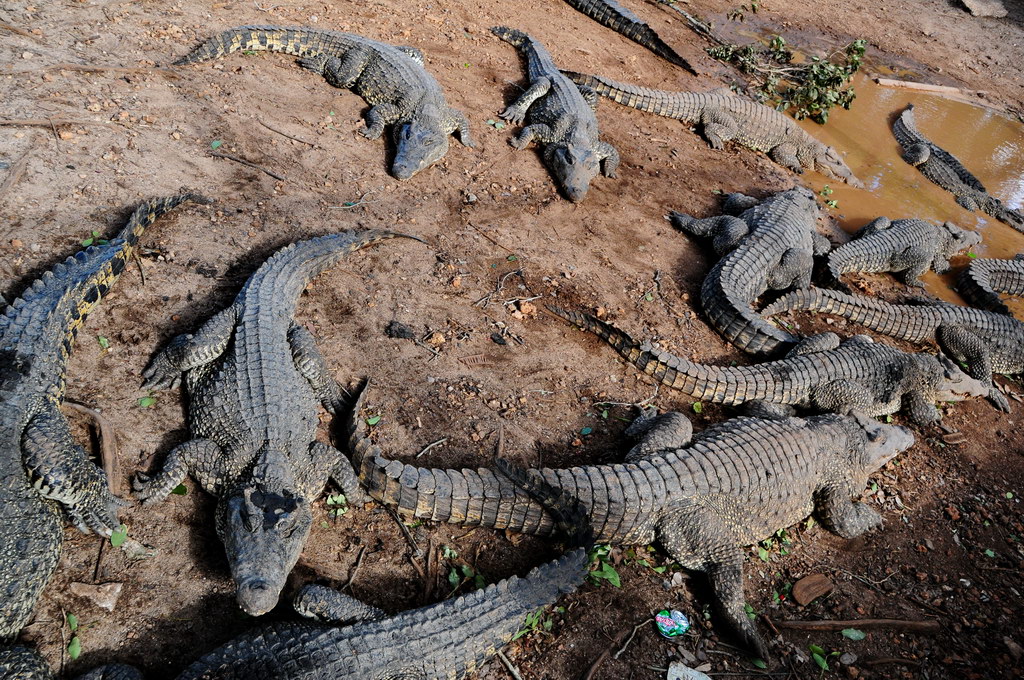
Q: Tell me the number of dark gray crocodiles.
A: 14